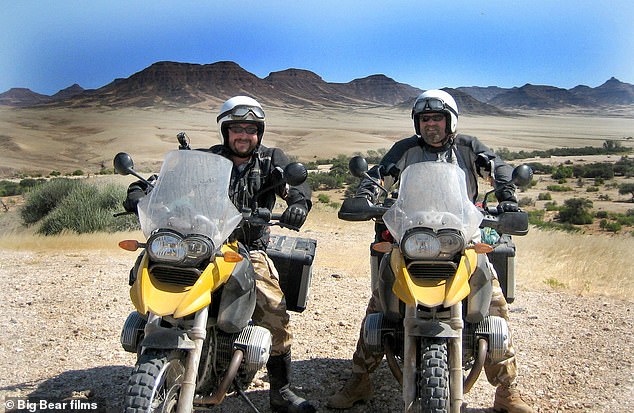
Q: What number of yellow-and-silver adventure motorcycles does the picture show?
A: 2